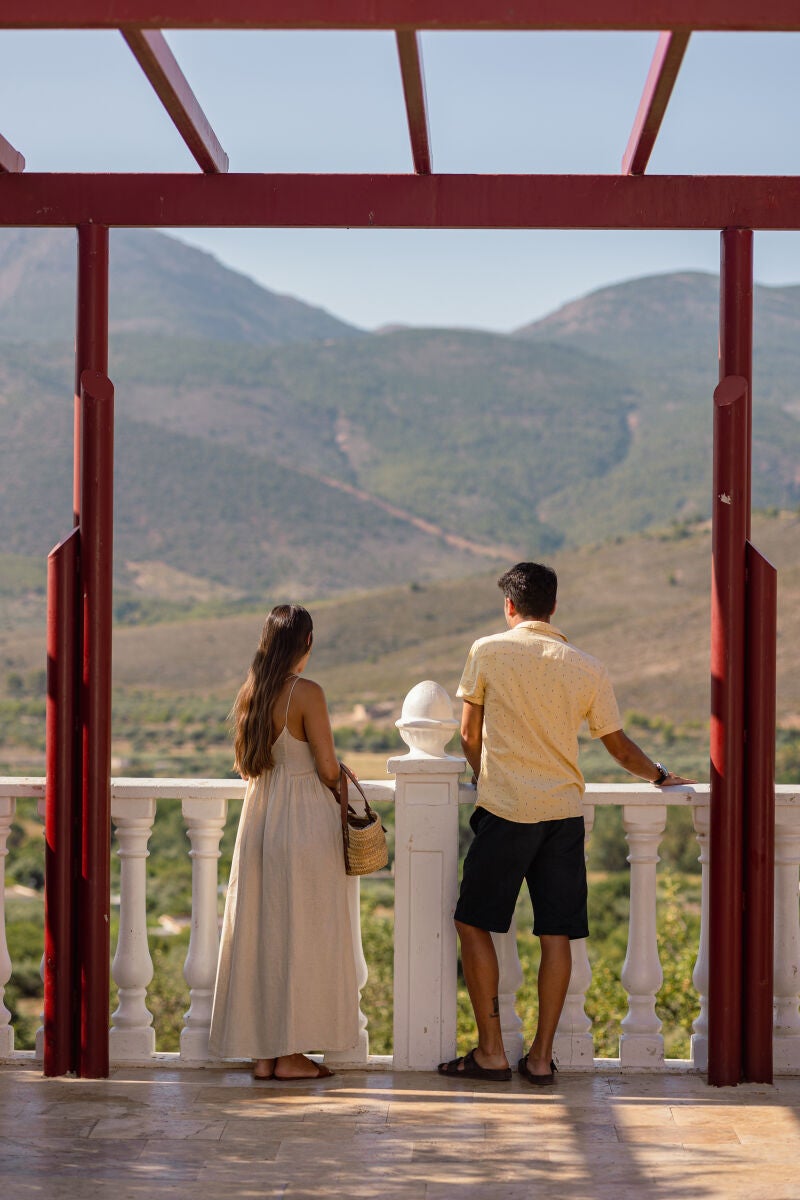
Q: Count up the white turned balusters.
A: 10